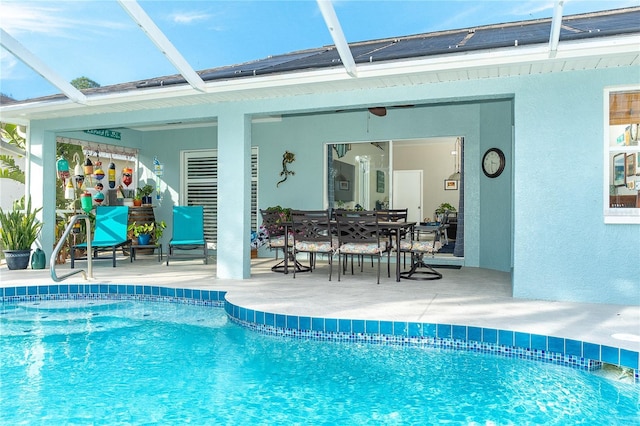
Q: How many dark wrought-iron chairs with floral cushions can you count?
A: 6